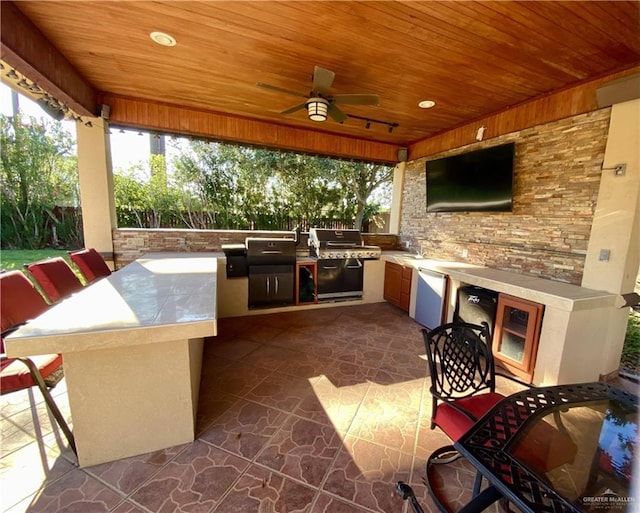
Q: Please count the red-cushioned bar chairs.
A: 3